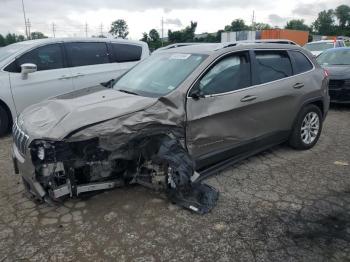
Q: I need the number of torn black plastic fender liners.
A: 1